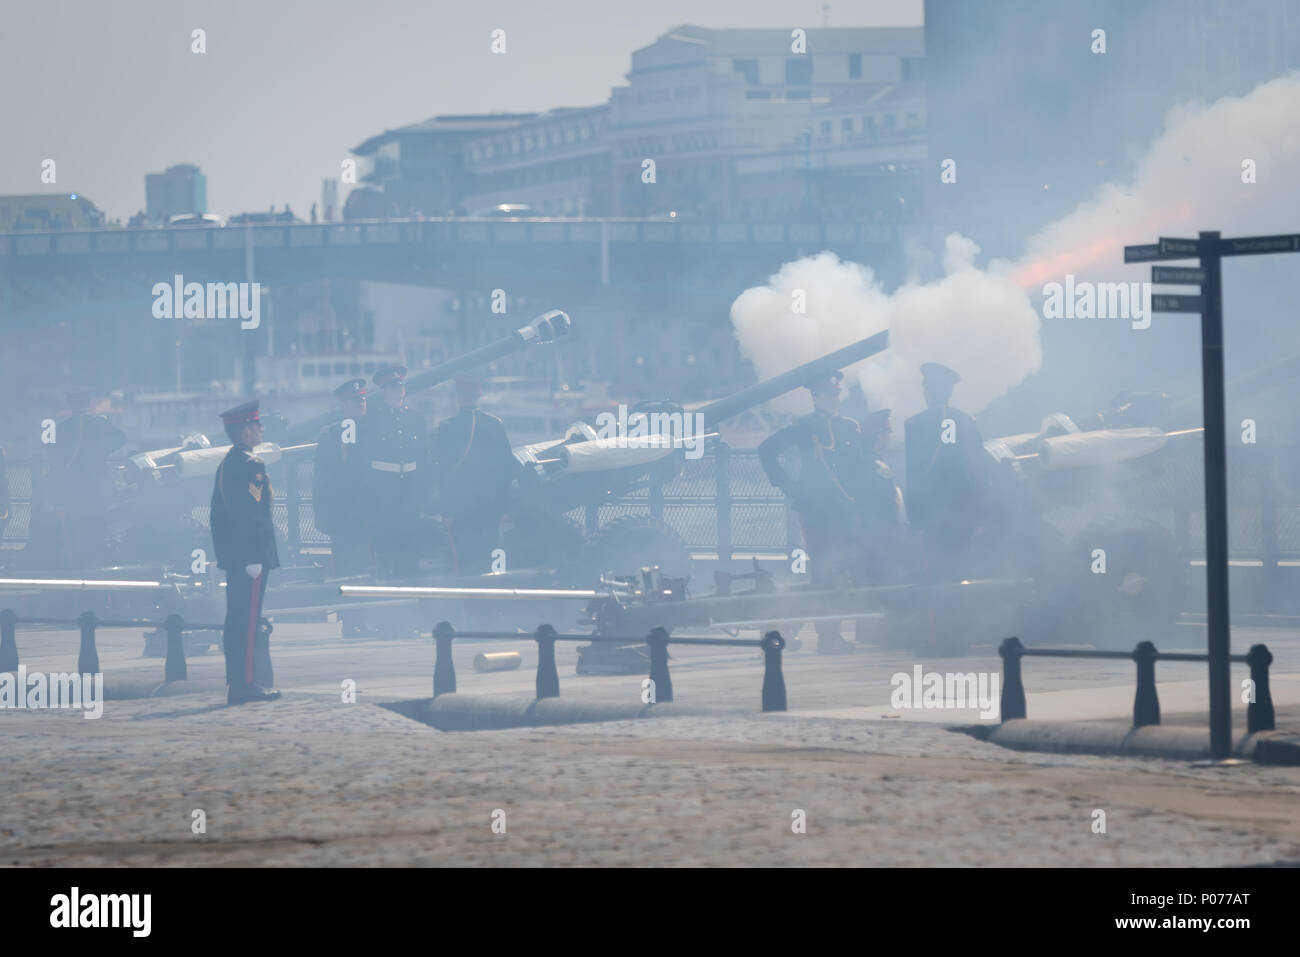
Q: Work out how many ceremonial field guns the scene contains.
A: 3